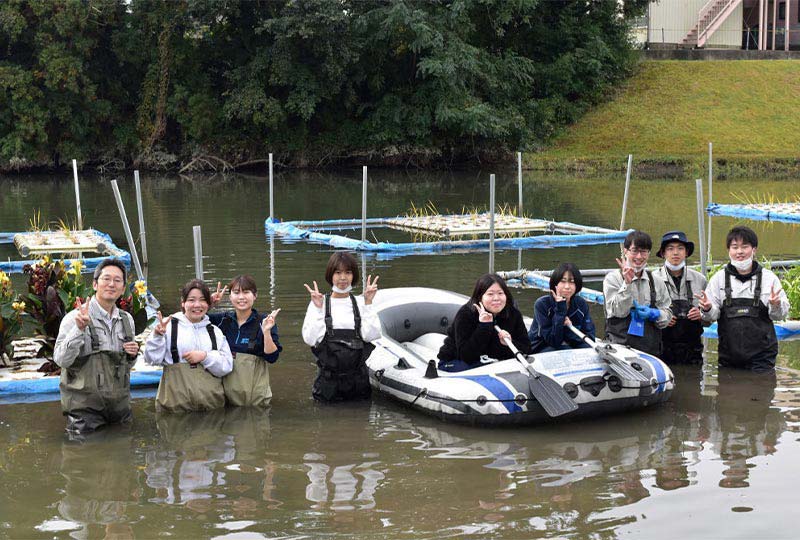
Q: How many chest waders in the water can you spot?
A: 7